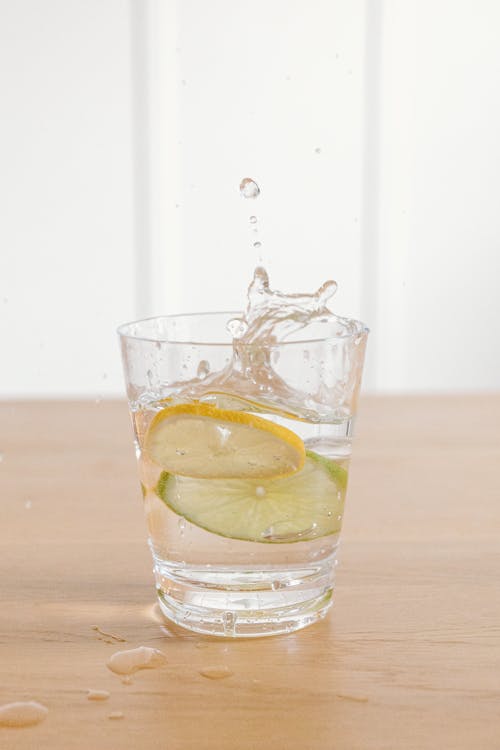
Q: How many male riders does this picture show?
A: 0